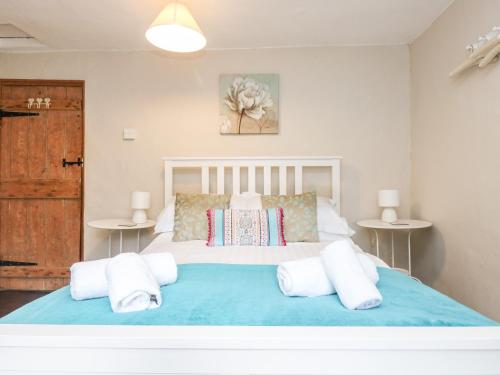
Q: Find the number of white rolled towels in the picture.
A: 4